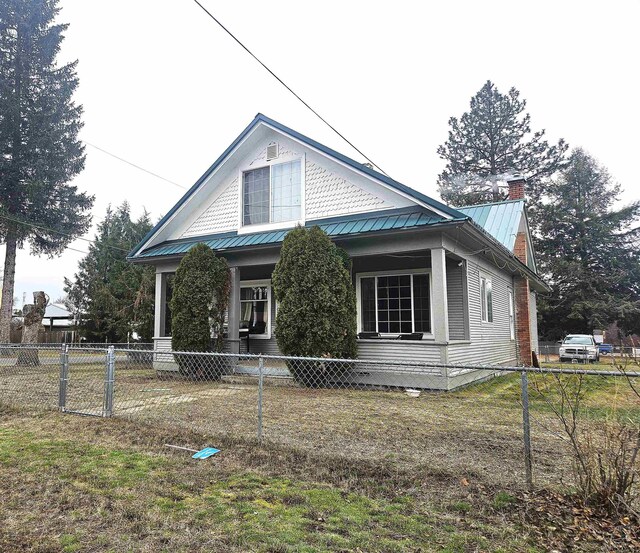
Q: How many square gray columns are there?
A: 3